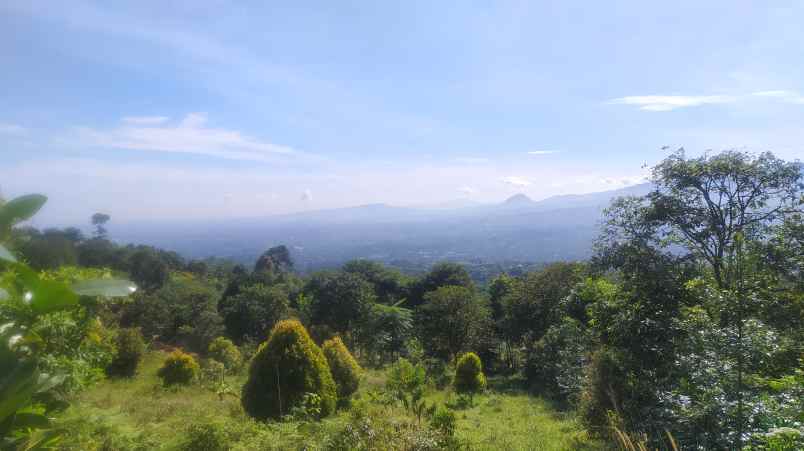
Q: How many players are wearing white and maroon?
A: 0